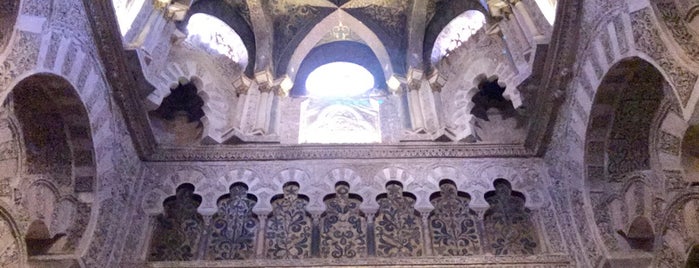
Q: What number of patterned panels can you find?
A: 7